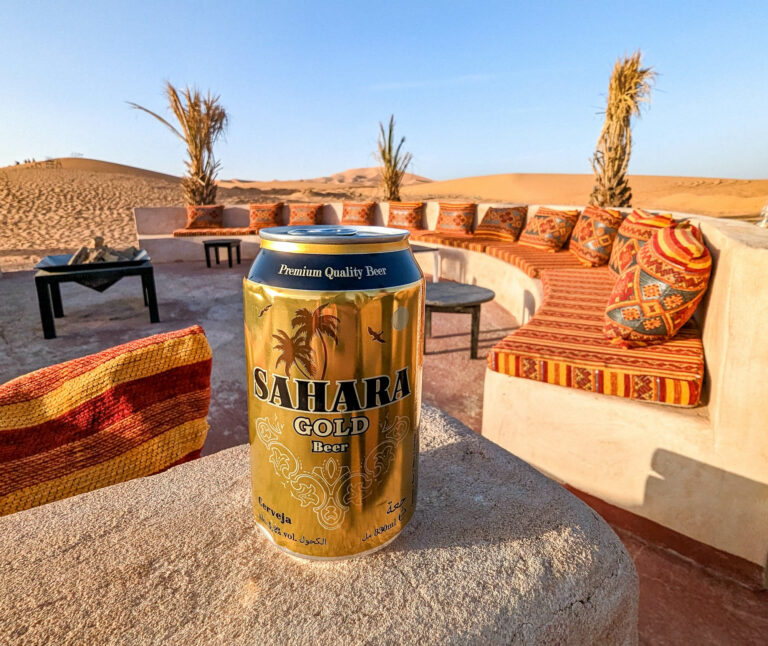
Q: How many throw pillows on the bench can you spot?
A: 11